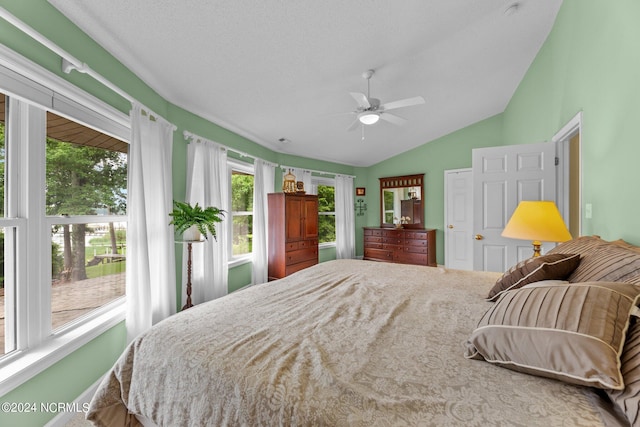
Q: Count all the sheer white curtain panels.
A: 5